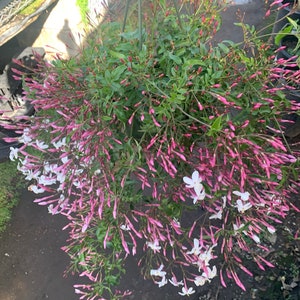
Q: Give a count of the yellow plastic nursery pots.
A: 0